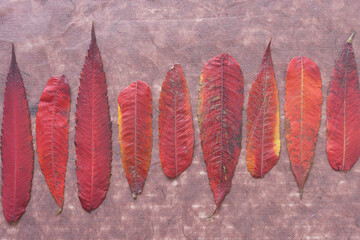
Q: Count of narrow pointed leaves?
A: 9